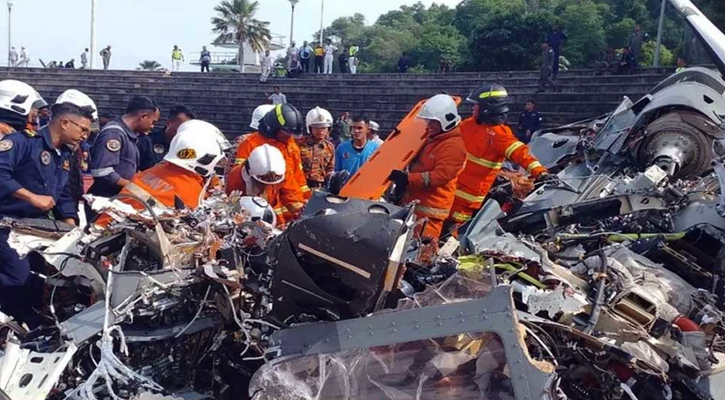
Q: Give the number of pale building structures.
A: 1